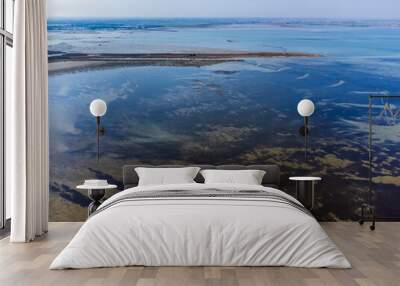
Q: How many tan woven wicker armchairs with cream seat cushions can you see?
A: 0